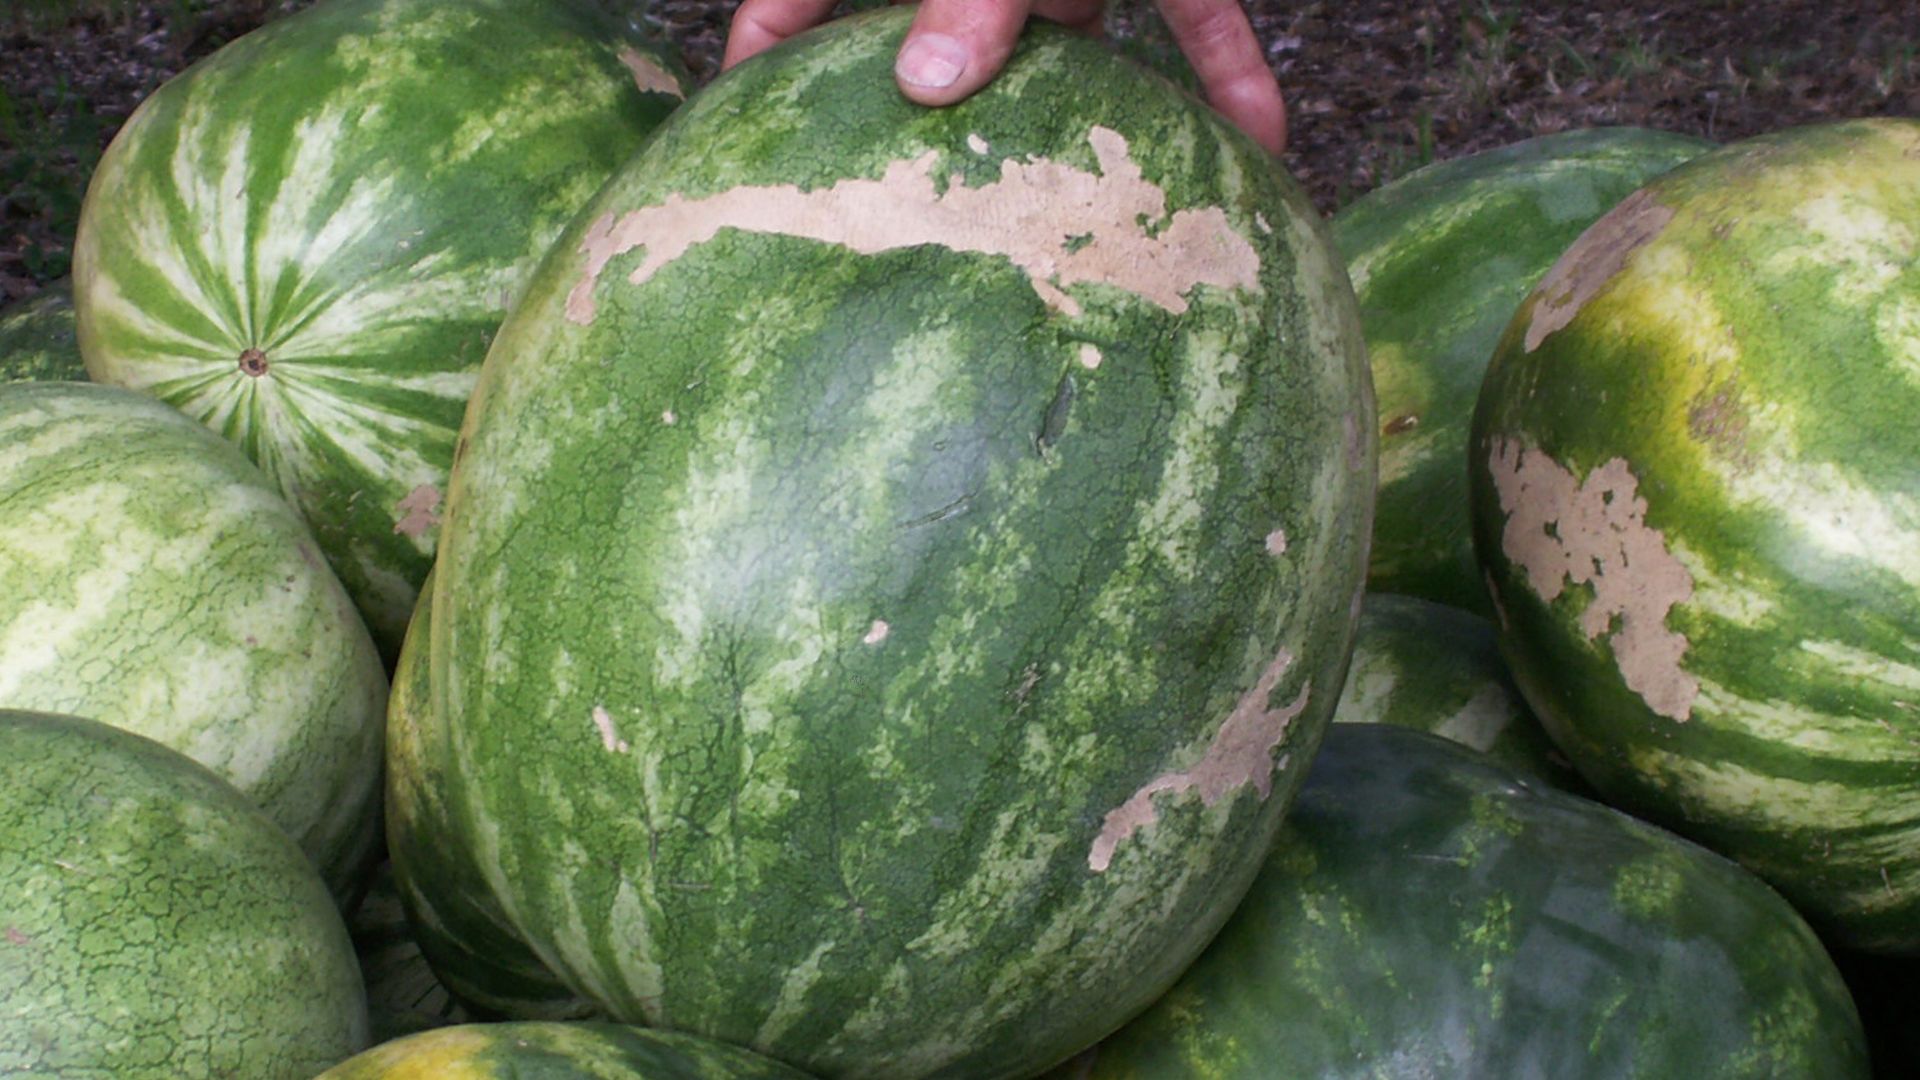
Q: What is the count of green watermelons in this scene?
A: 11